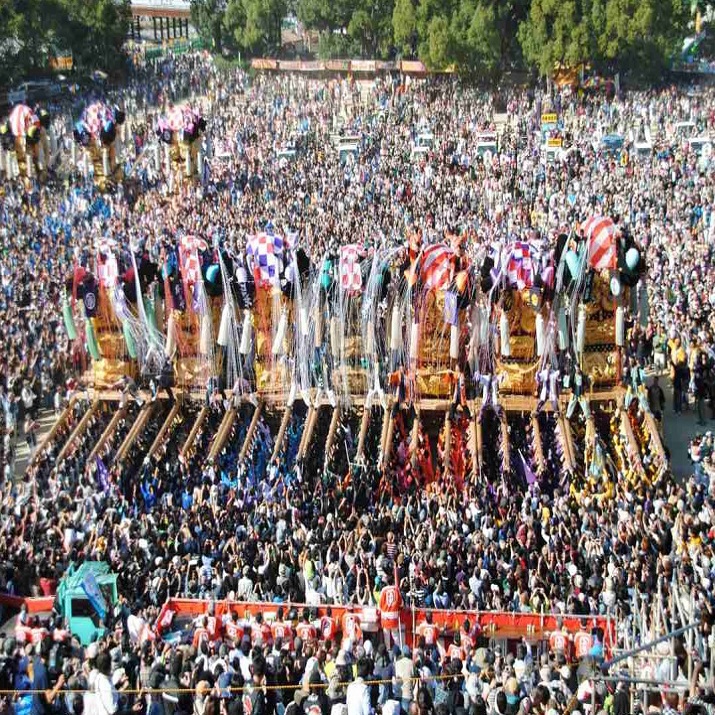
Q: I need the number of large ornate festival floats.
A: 10